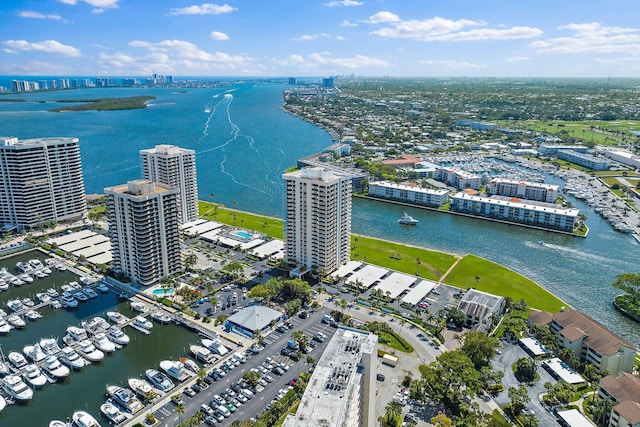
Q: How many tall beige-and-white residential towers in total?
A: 4